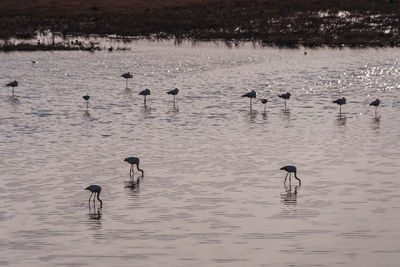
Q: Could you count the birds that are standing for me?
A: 13